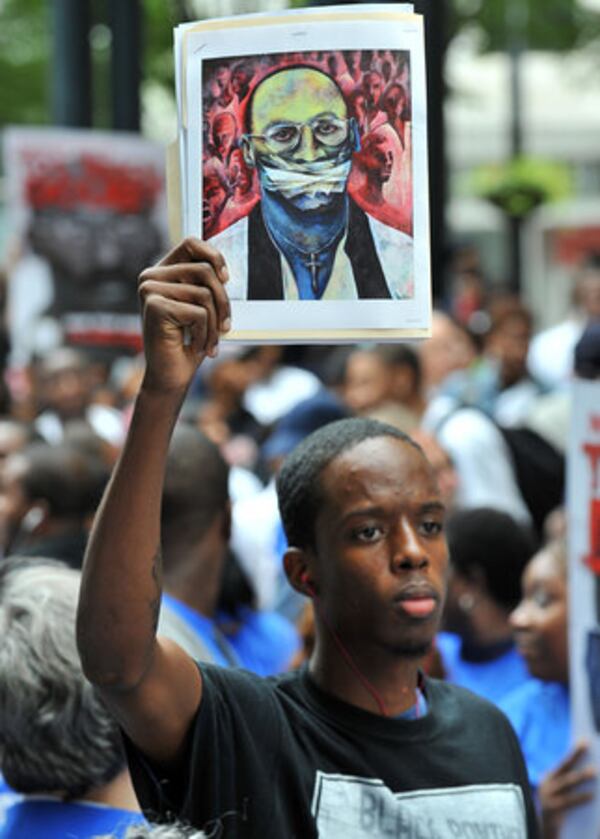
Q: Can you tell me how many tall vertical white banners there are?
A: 1